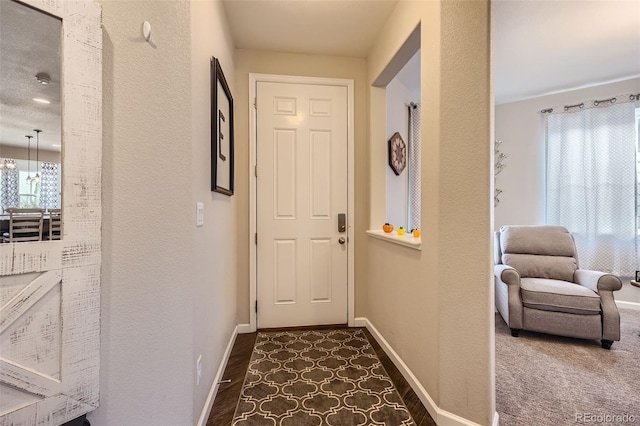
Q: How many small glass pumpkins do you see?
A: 3